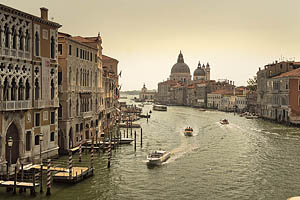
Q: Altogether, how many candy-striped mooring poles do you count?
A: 5